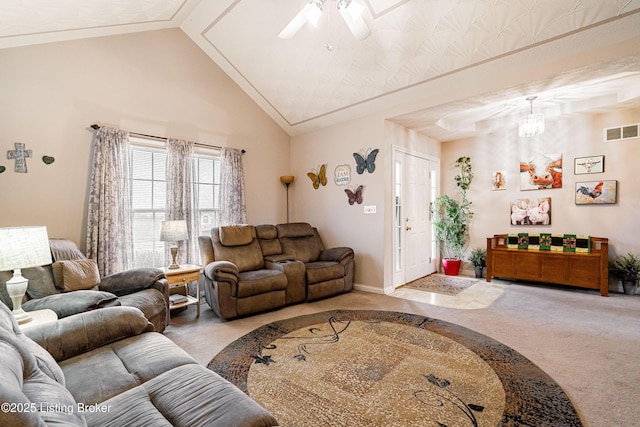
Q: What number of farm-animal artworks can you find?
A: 5